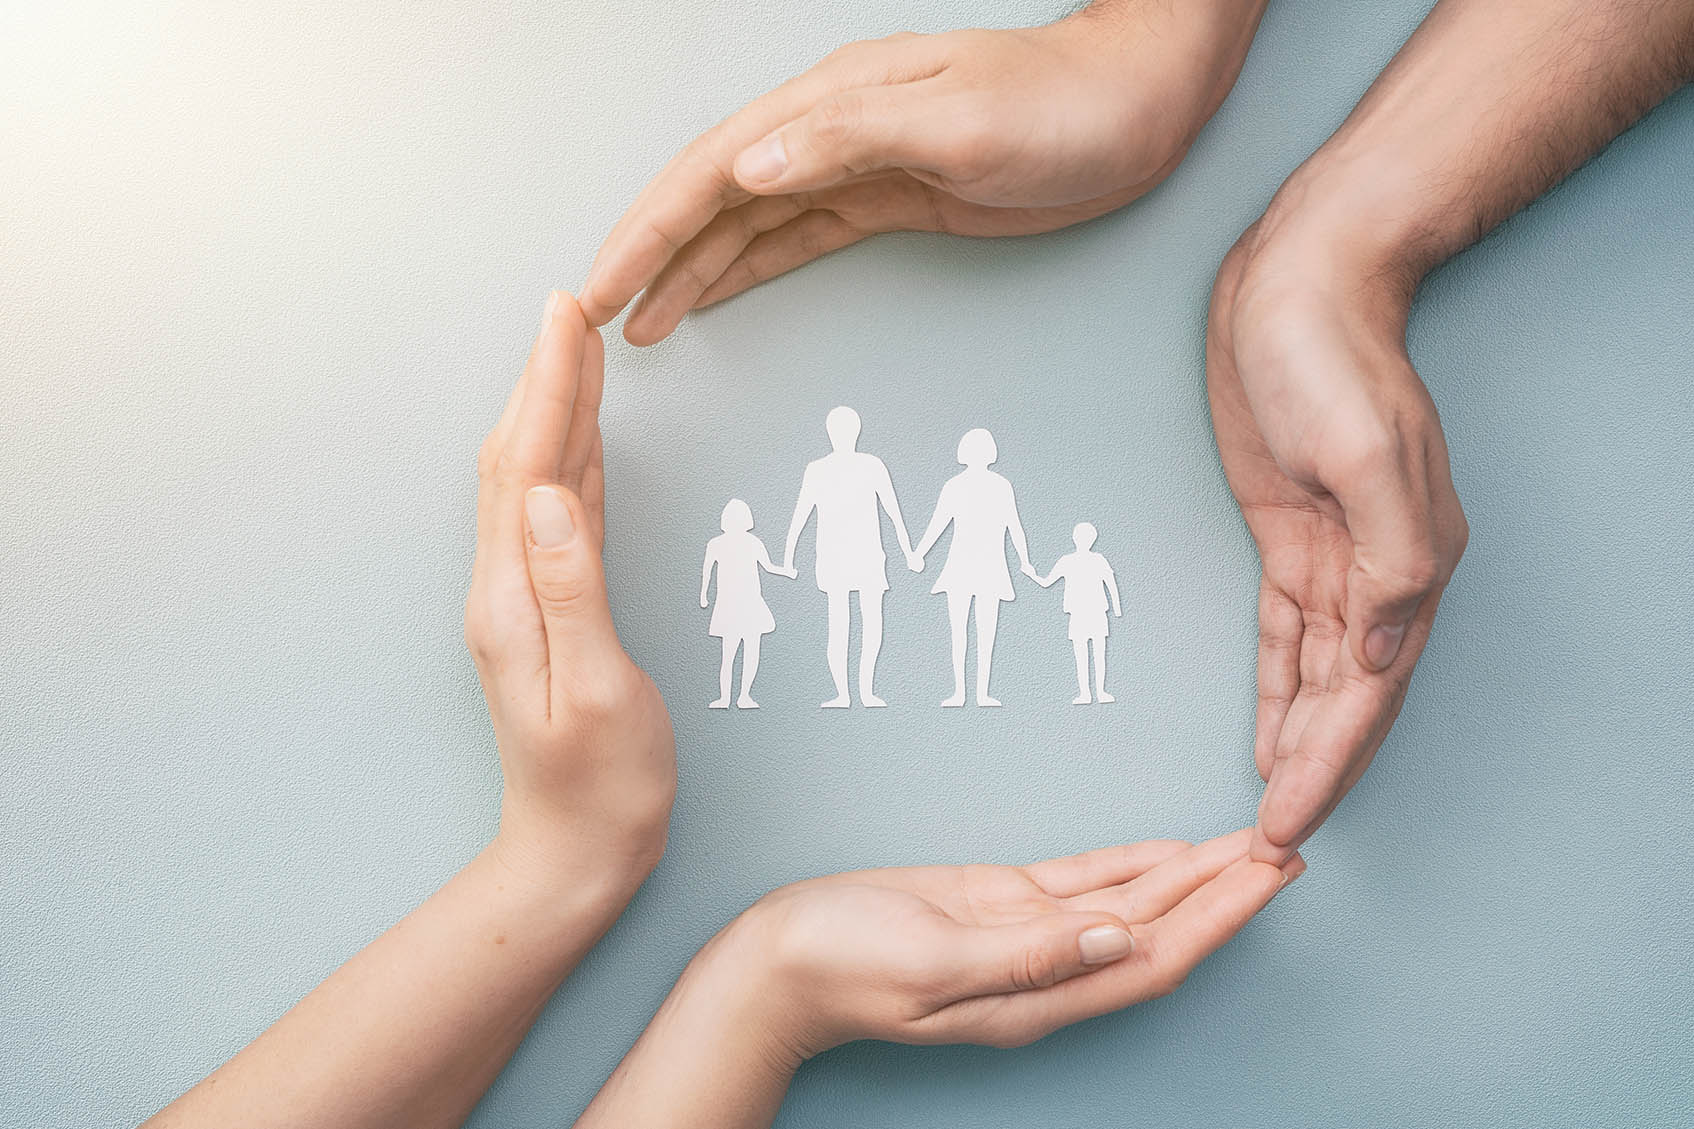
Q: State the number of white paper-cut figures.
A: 4